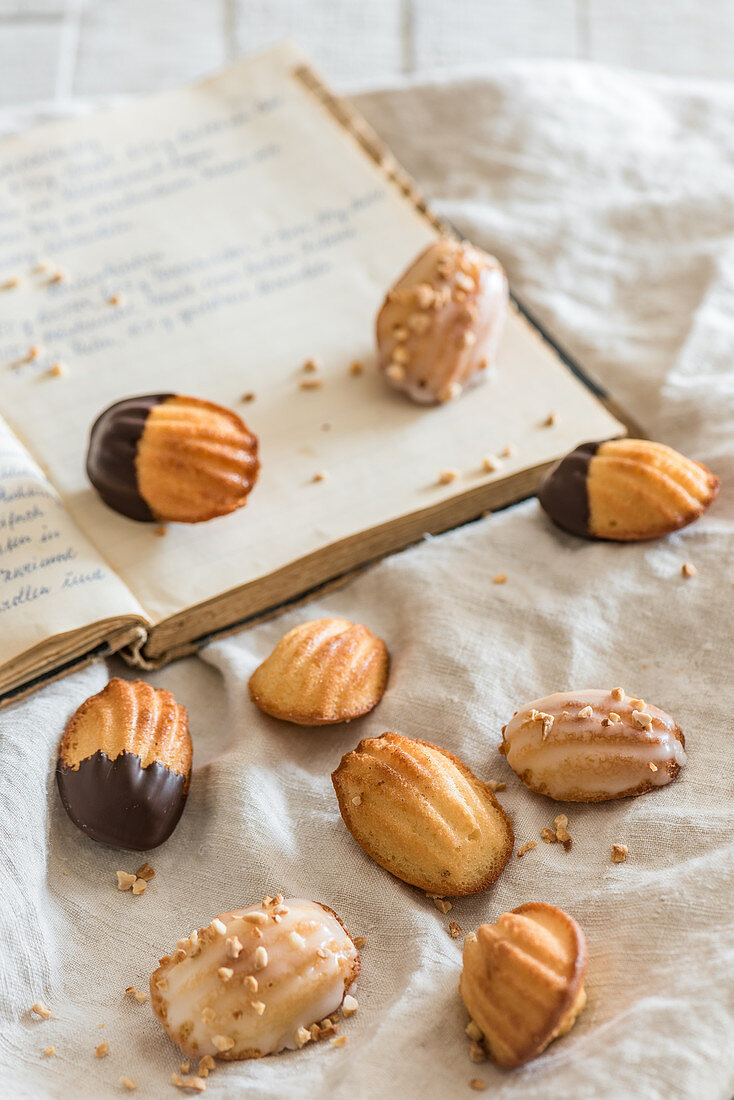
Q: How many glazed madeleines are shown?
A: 3